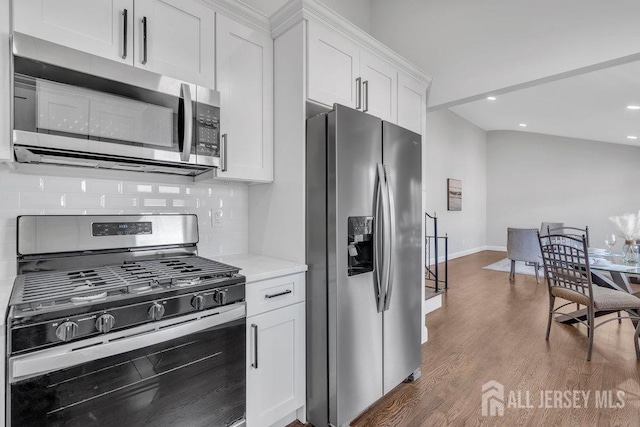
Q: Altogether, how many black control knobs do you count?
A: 5